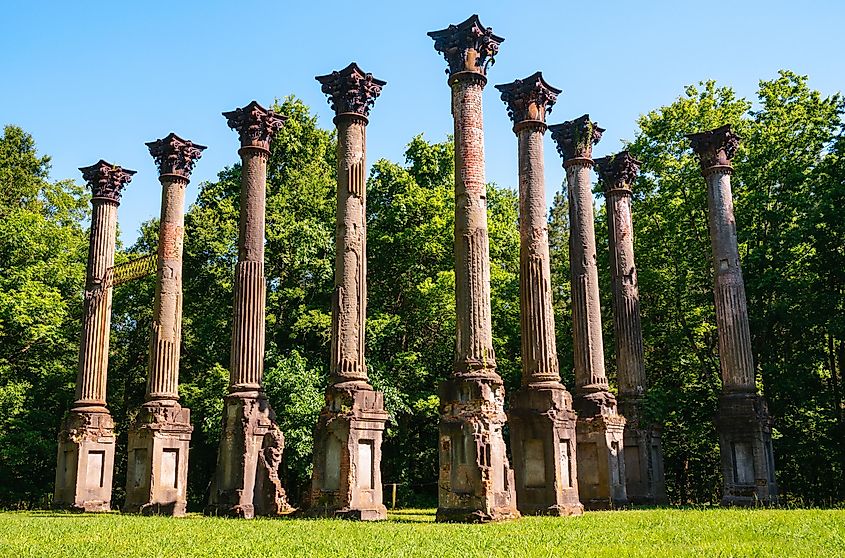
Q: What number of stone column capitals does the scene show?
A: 9